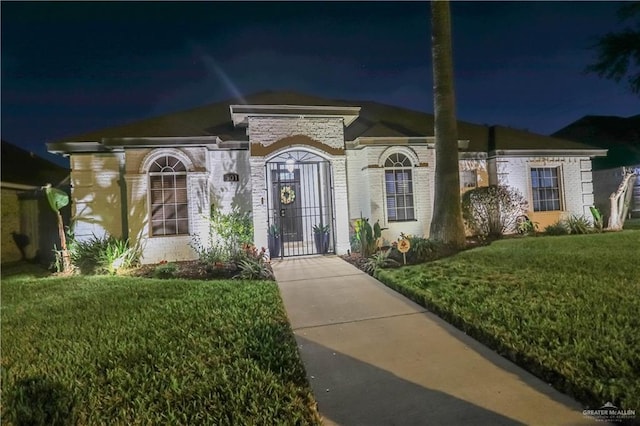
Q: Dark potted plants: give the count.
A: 2